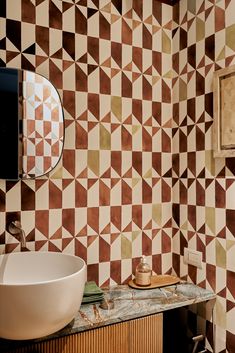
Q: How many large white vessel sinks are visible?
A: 1